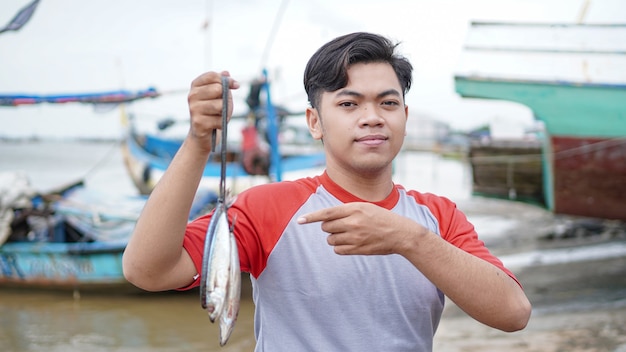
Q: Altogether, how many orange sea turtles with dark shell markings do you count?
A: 0